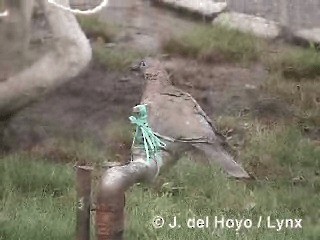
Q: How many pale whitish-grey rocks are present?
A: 3